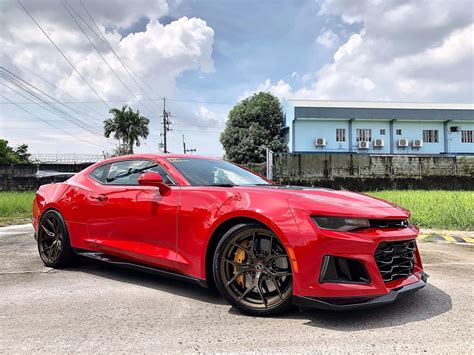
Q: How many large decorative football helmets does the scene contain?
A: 0